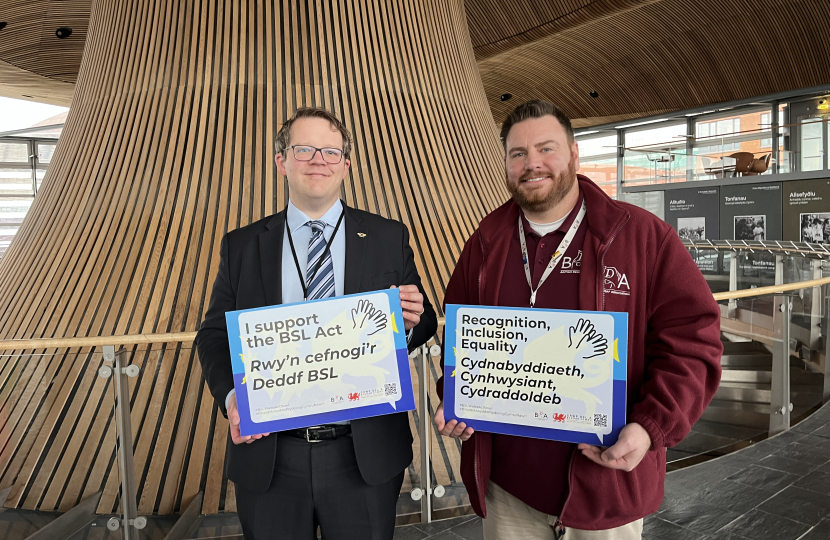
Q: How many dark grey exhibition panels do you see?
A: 3